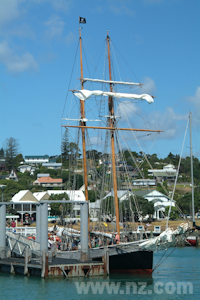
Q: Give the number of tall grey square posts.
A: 4